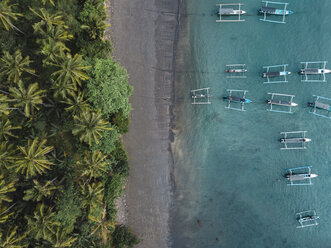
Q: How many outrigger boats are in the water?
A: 12